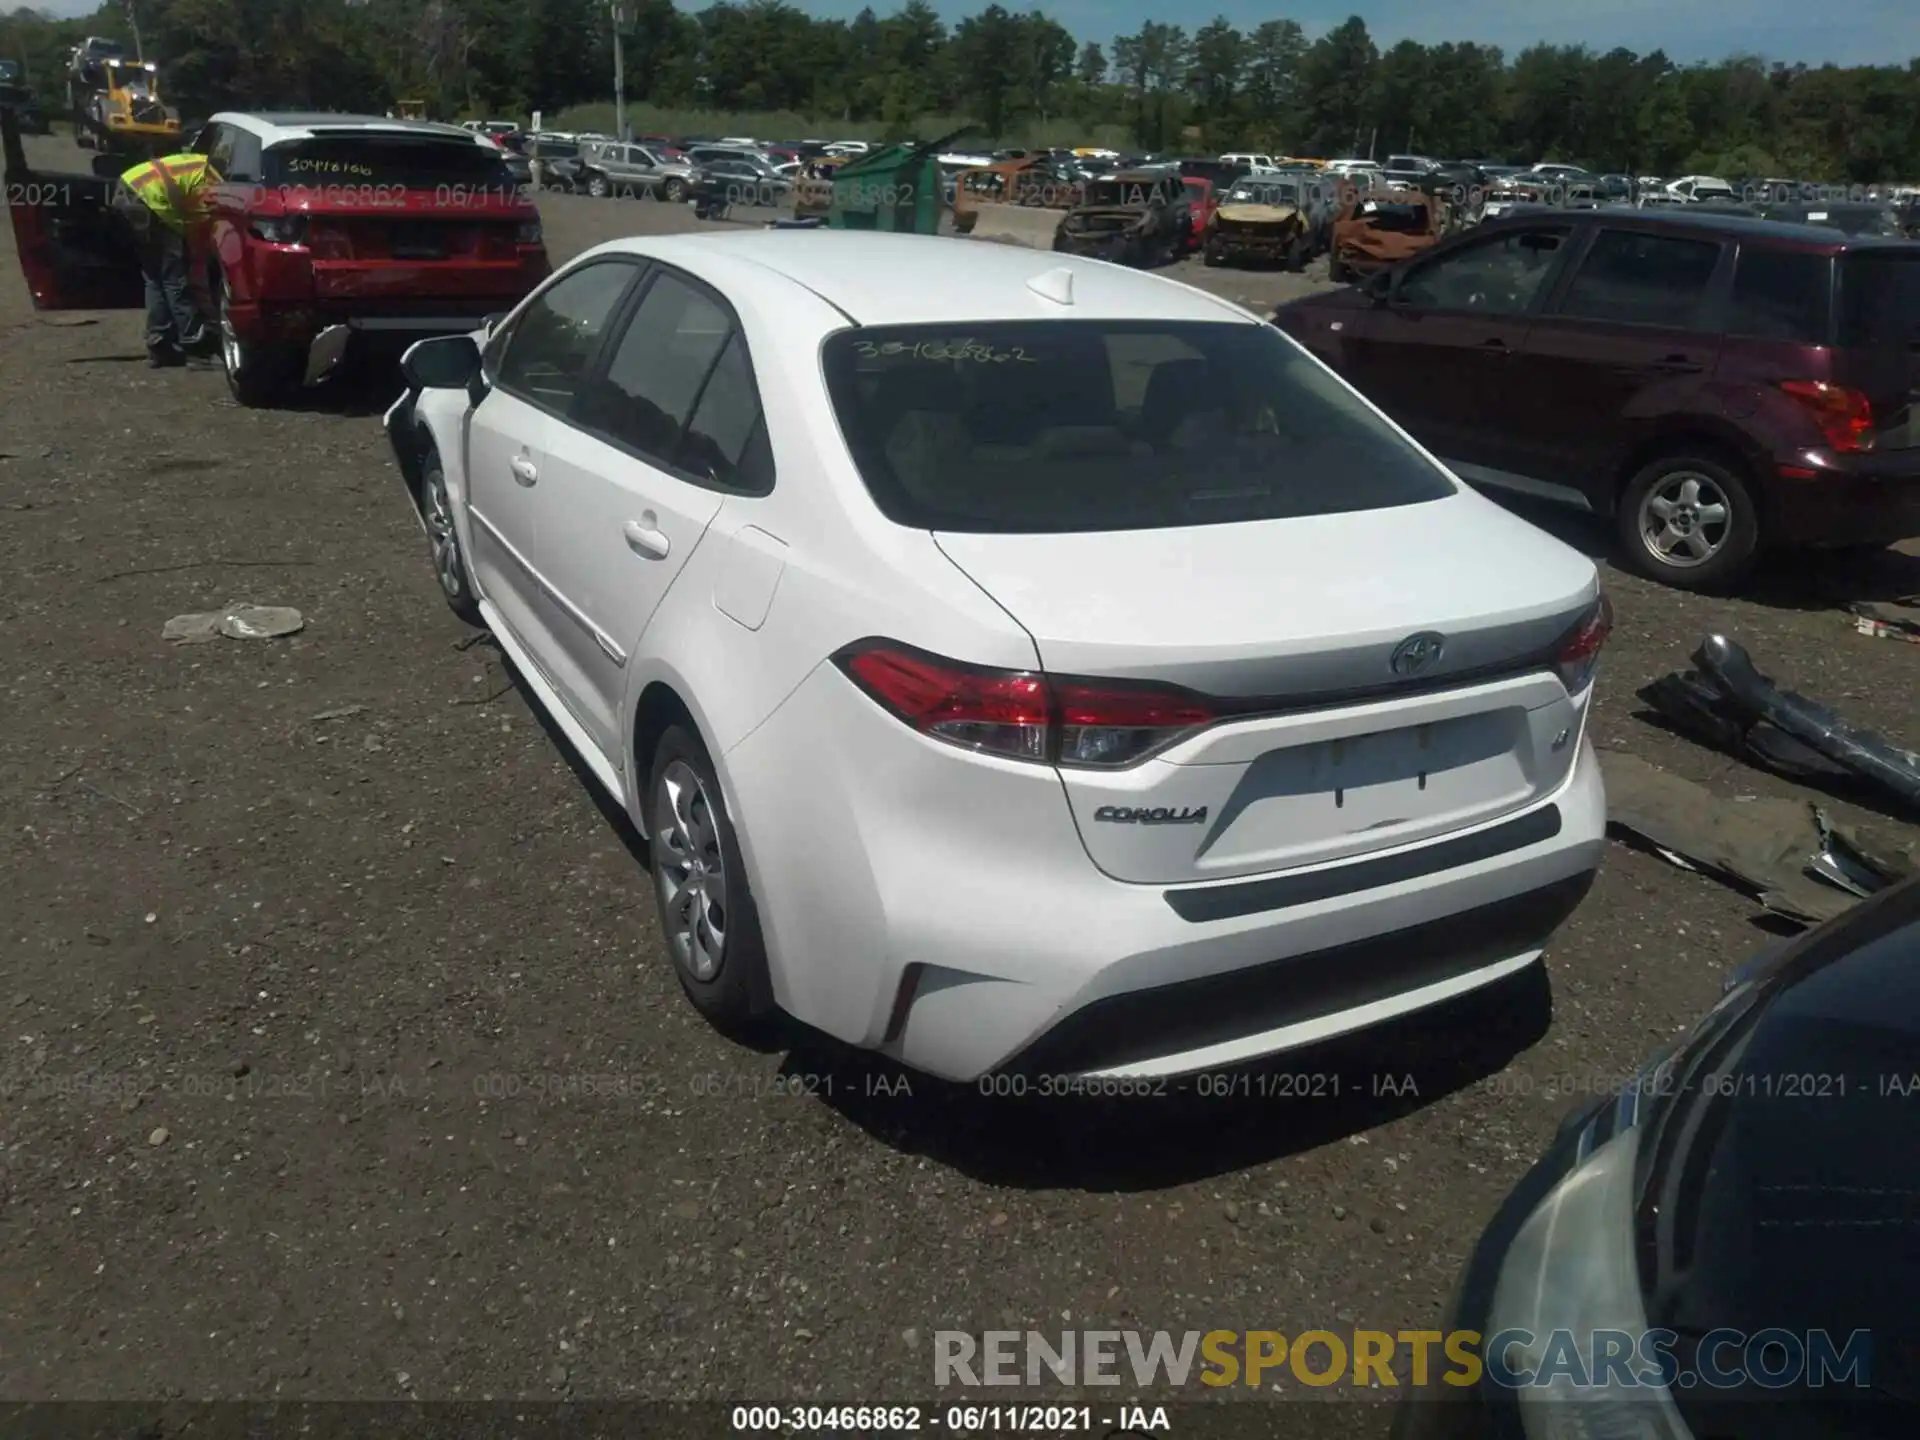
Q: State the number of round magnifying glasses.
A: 0